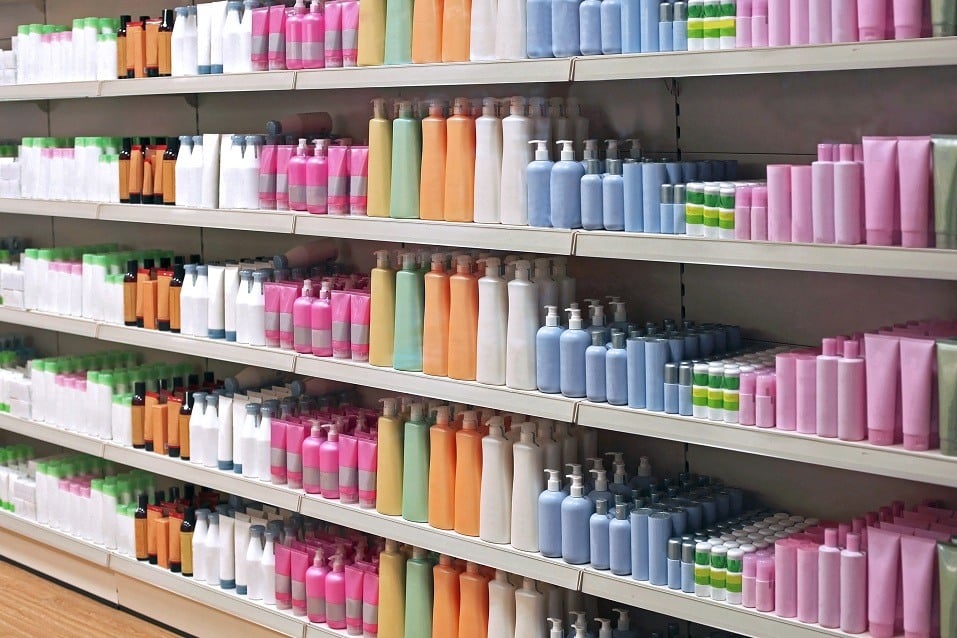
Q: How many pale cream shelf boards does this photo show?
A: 5